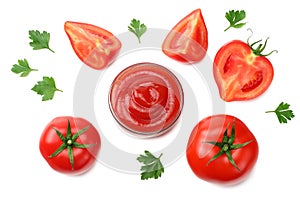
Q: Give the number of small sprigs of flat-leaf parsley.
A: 7